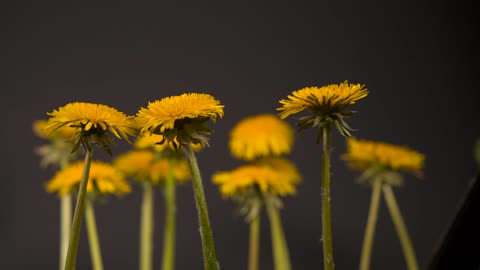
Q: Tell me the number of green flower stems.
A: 11